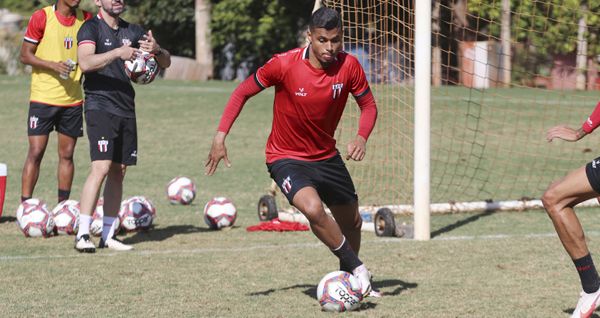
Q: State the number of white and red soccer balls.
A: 8